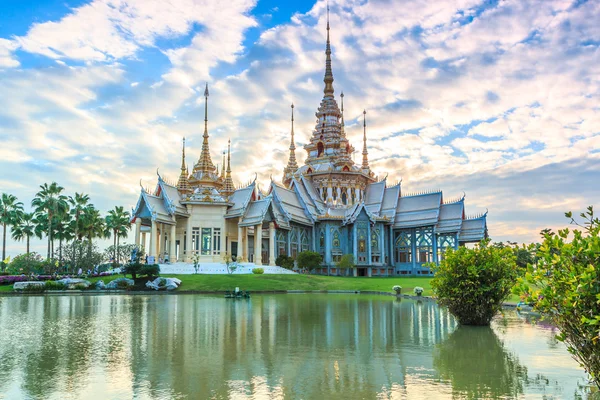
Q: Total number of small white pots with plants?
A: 2